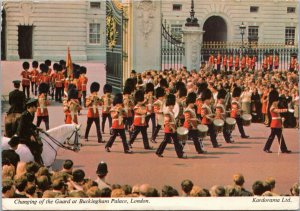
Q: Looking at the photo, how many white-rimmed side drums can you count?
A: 5